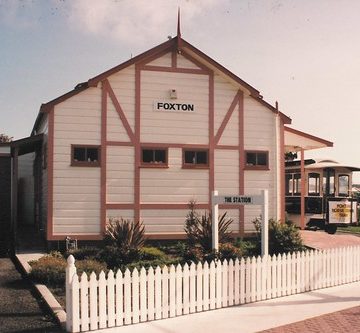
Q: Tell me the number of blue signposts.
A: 0